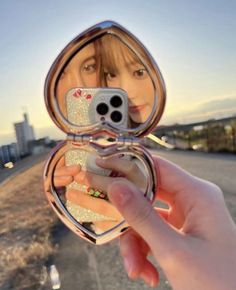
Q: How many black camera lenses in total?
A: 3